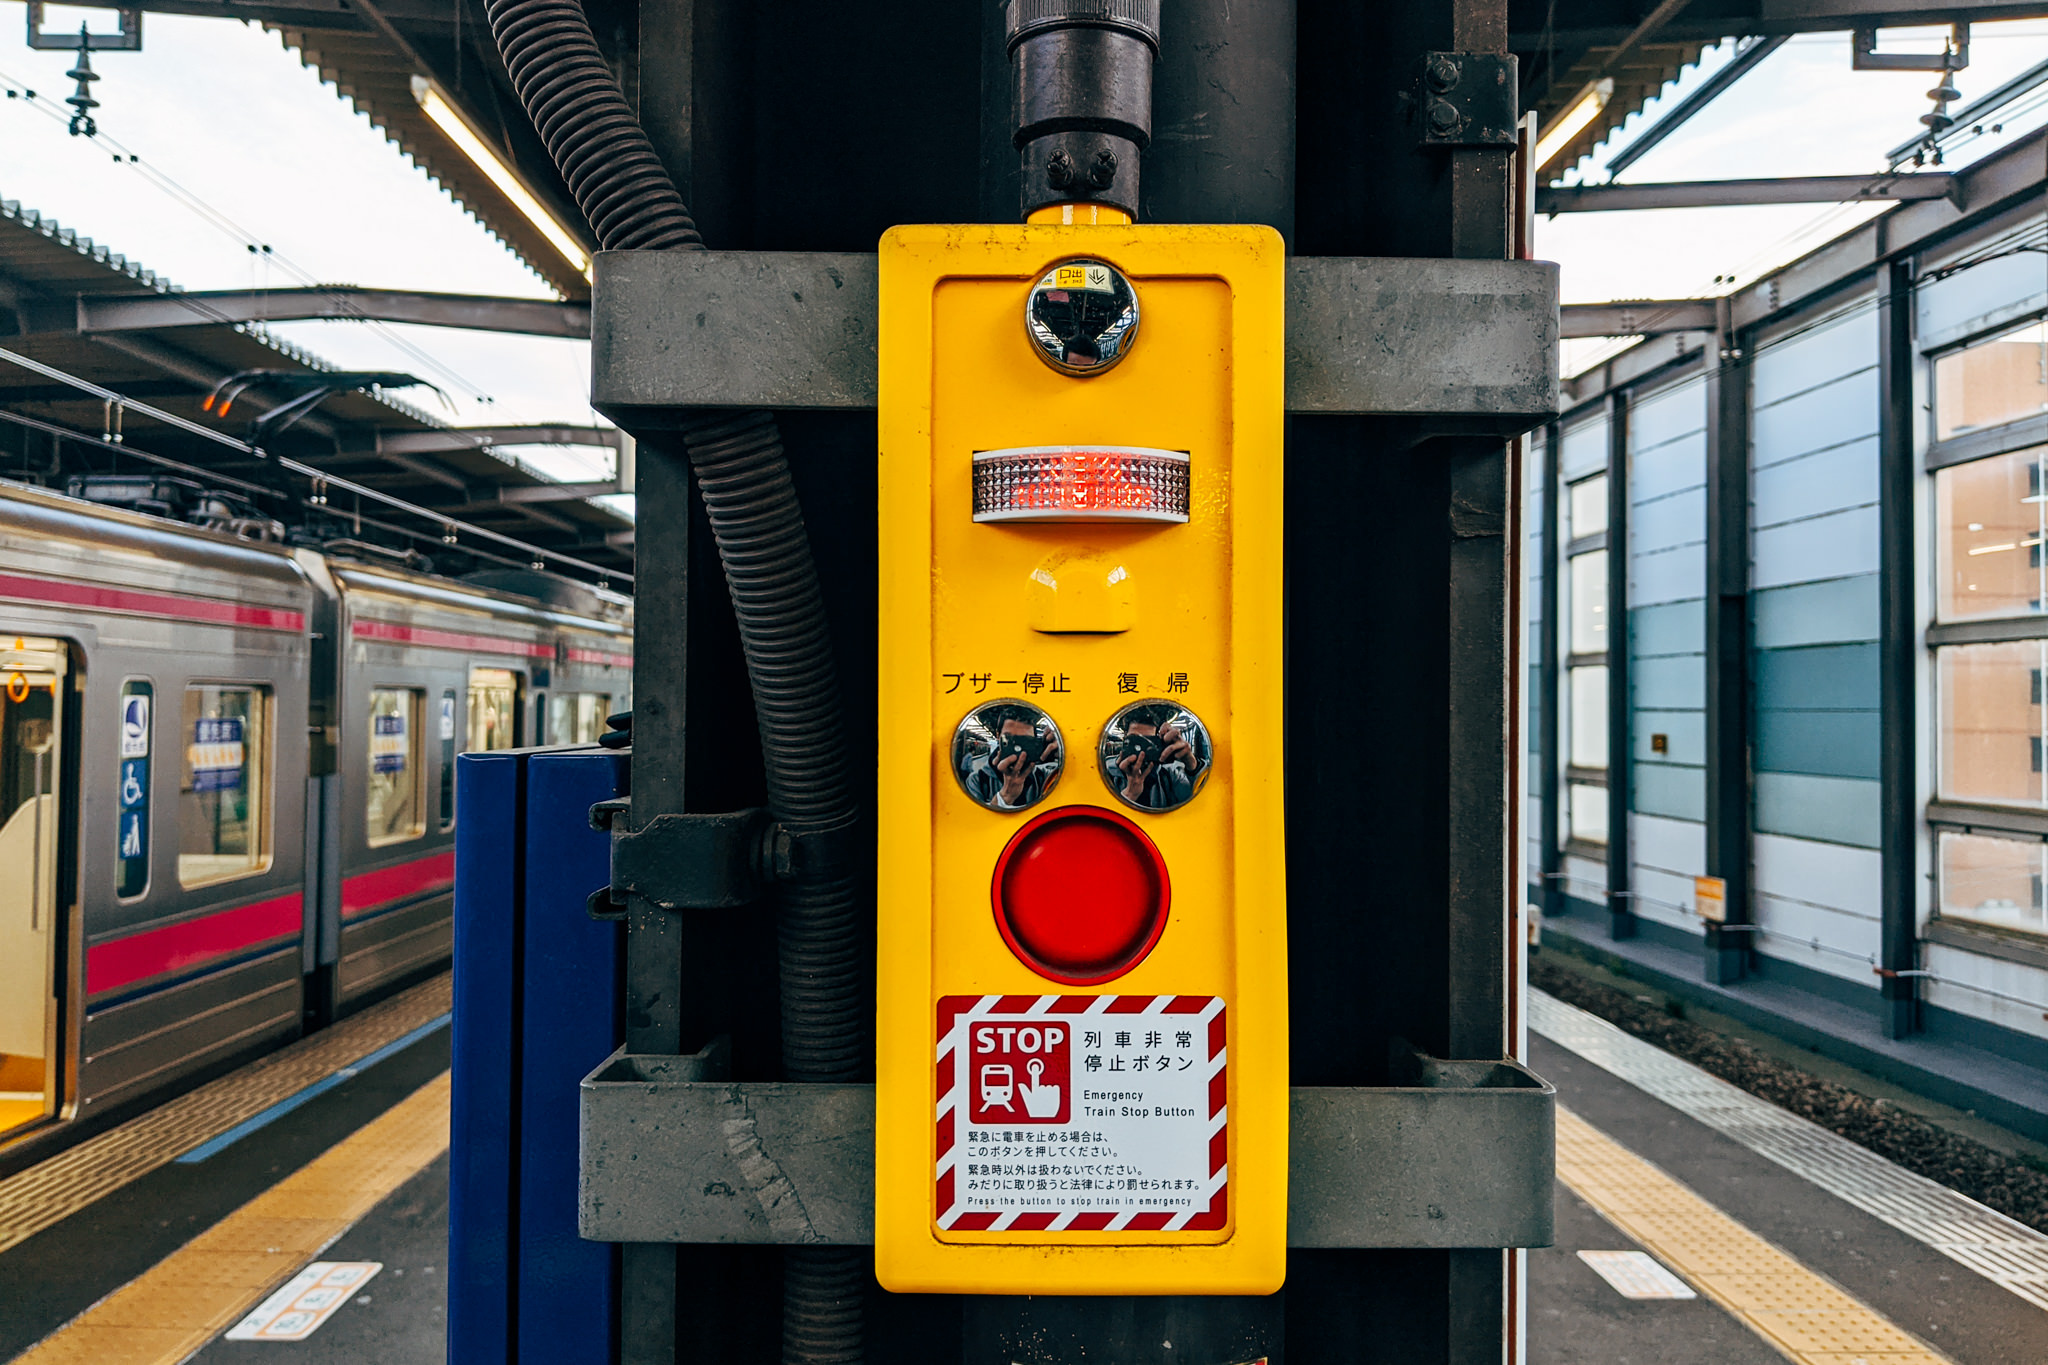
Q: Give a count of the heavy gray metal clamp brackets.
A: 2